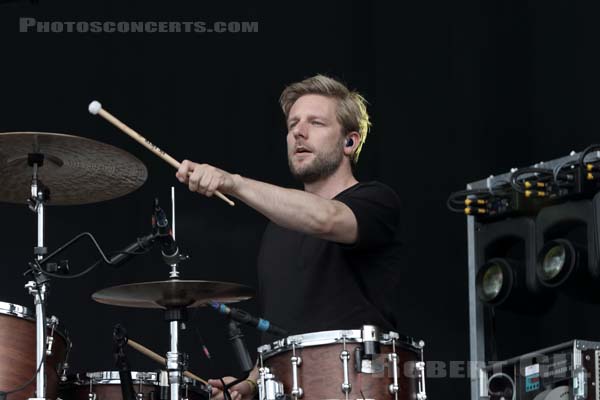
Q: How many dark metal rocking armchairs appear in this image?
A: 0